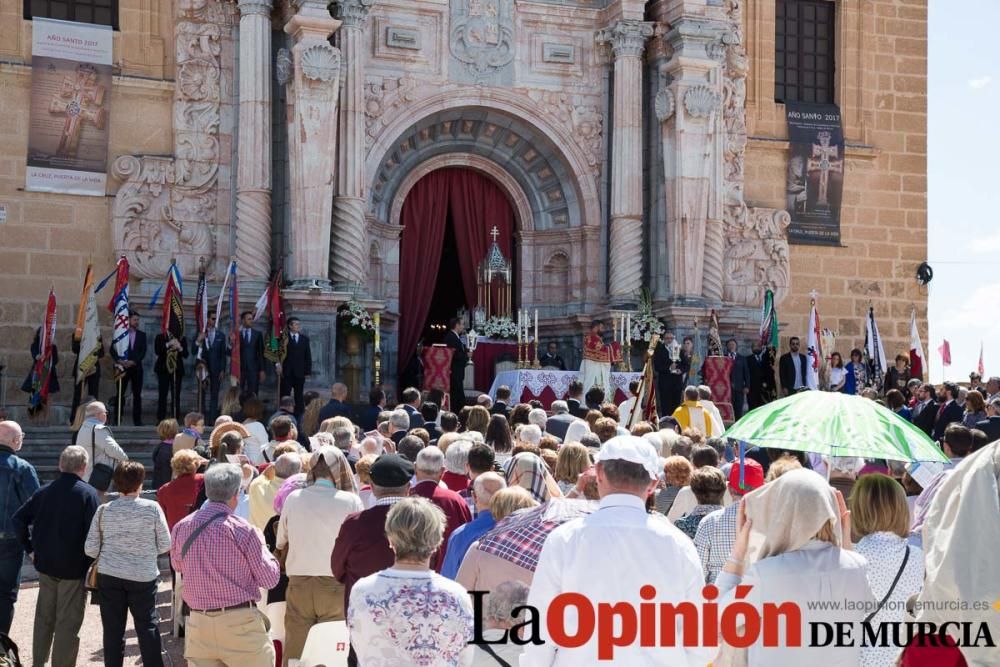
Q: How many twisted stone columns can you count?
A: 4